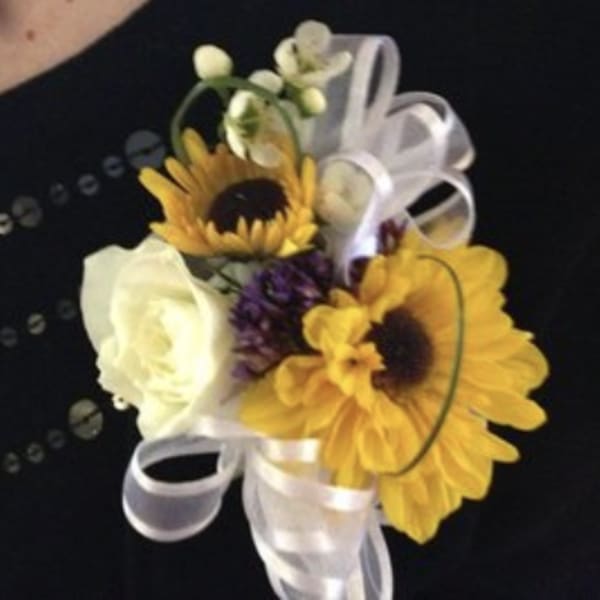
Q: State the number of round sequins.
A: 14